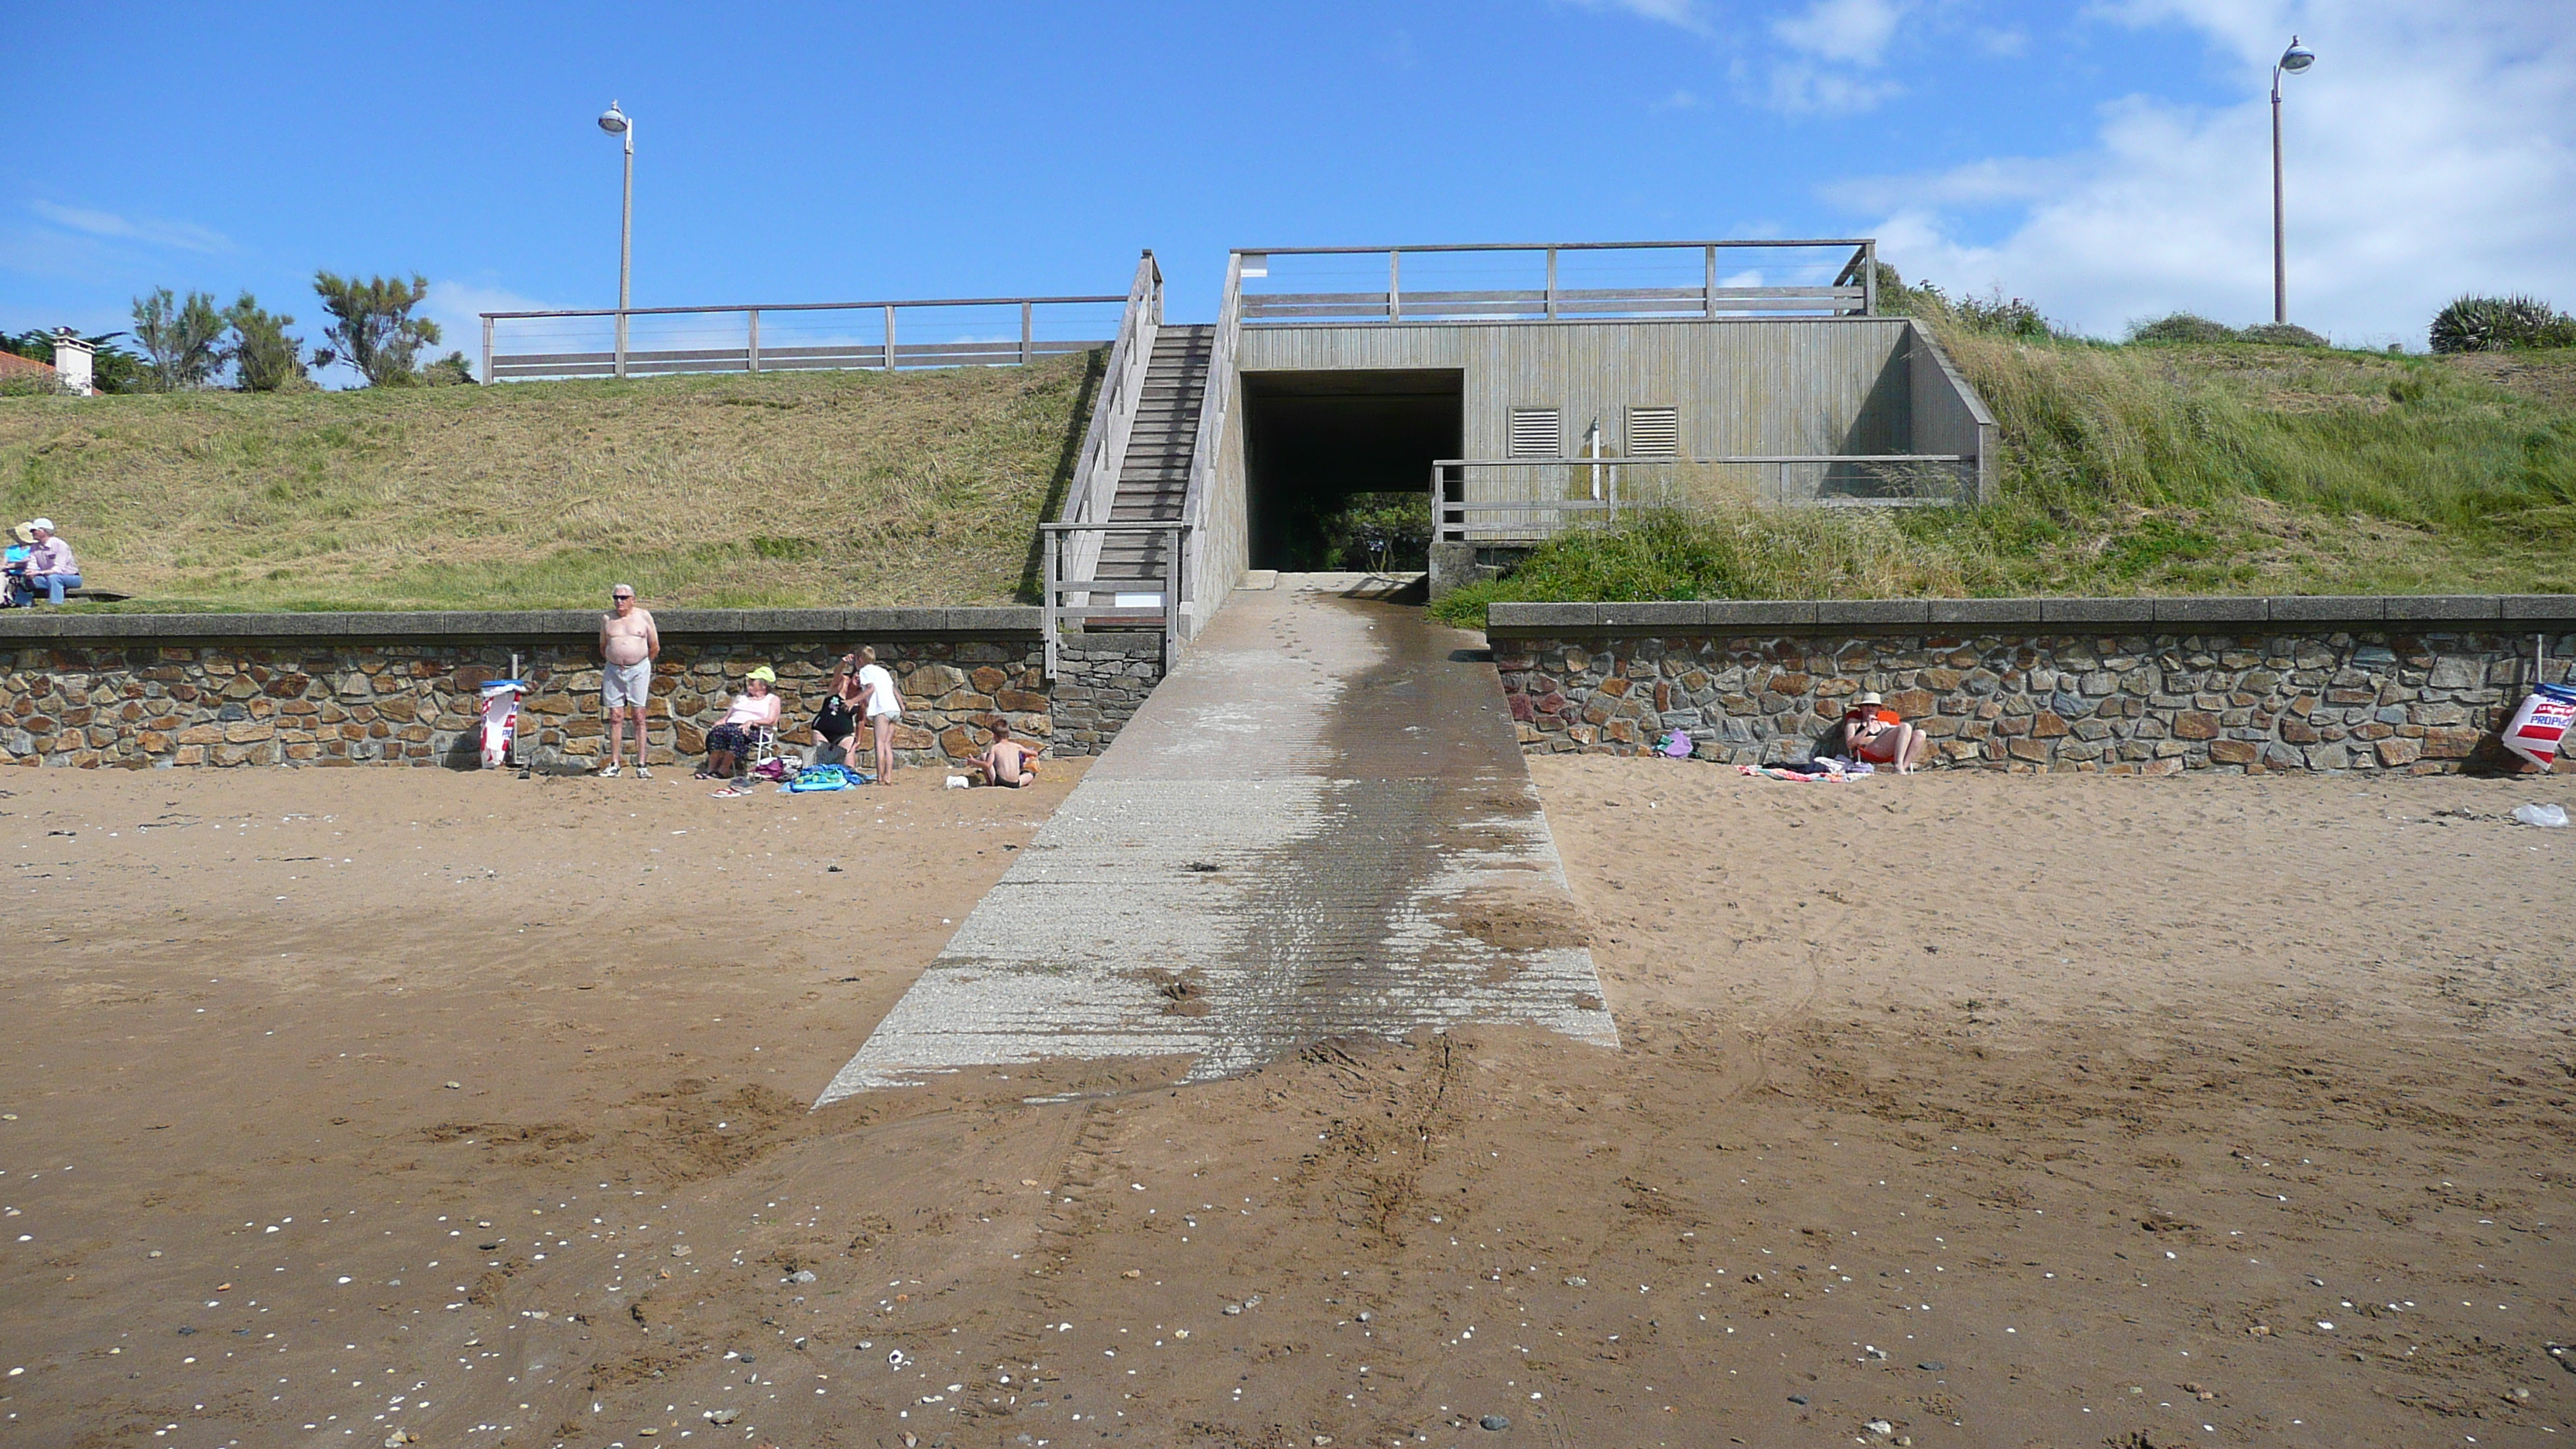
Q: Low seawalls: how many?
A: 2